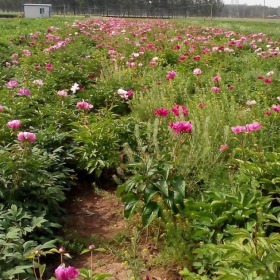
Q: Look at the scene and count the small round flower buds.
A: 3